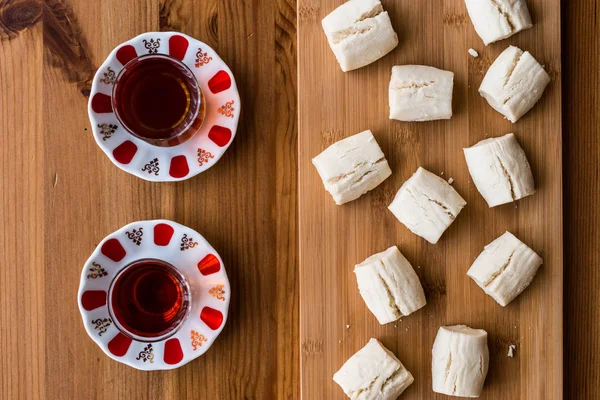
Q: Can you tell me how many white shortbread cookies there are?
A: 11